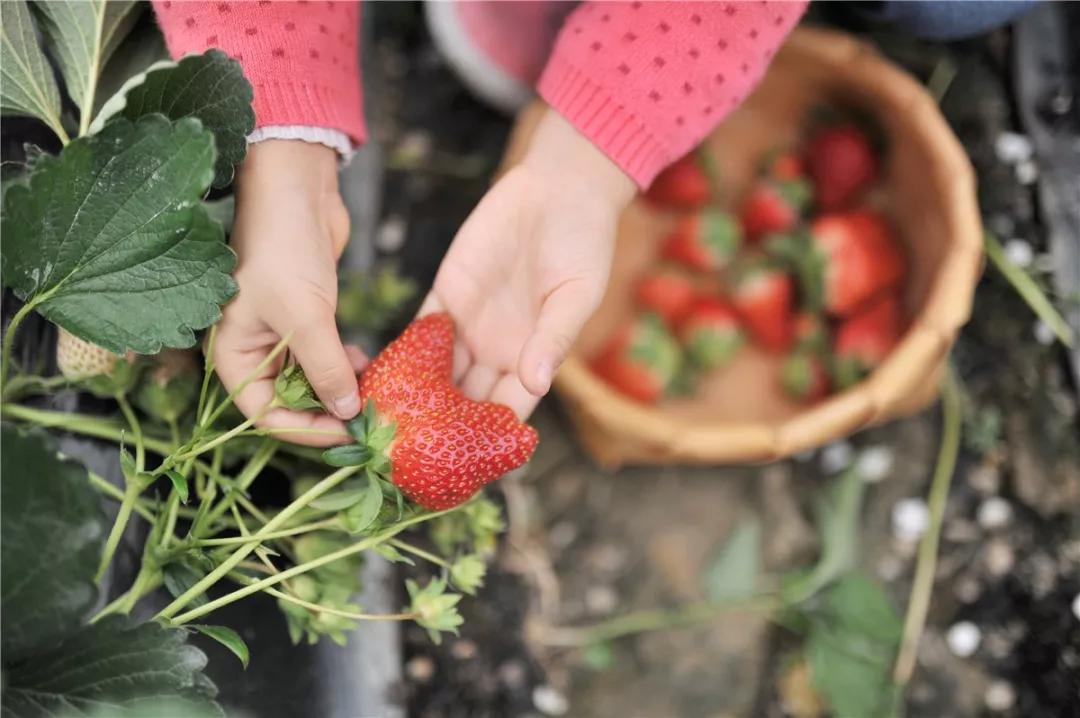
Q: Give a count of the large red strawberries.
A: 1